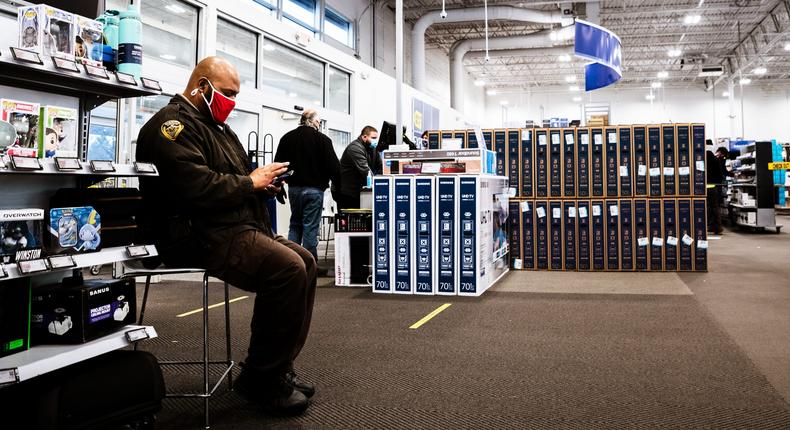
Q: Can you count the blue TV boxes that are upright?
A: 5